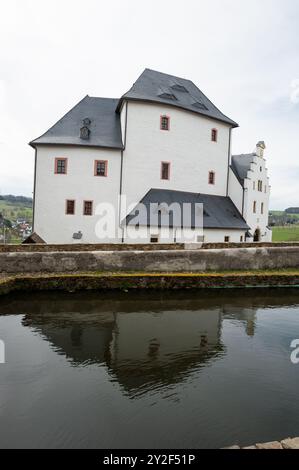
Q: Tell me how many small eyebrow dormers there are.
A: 3